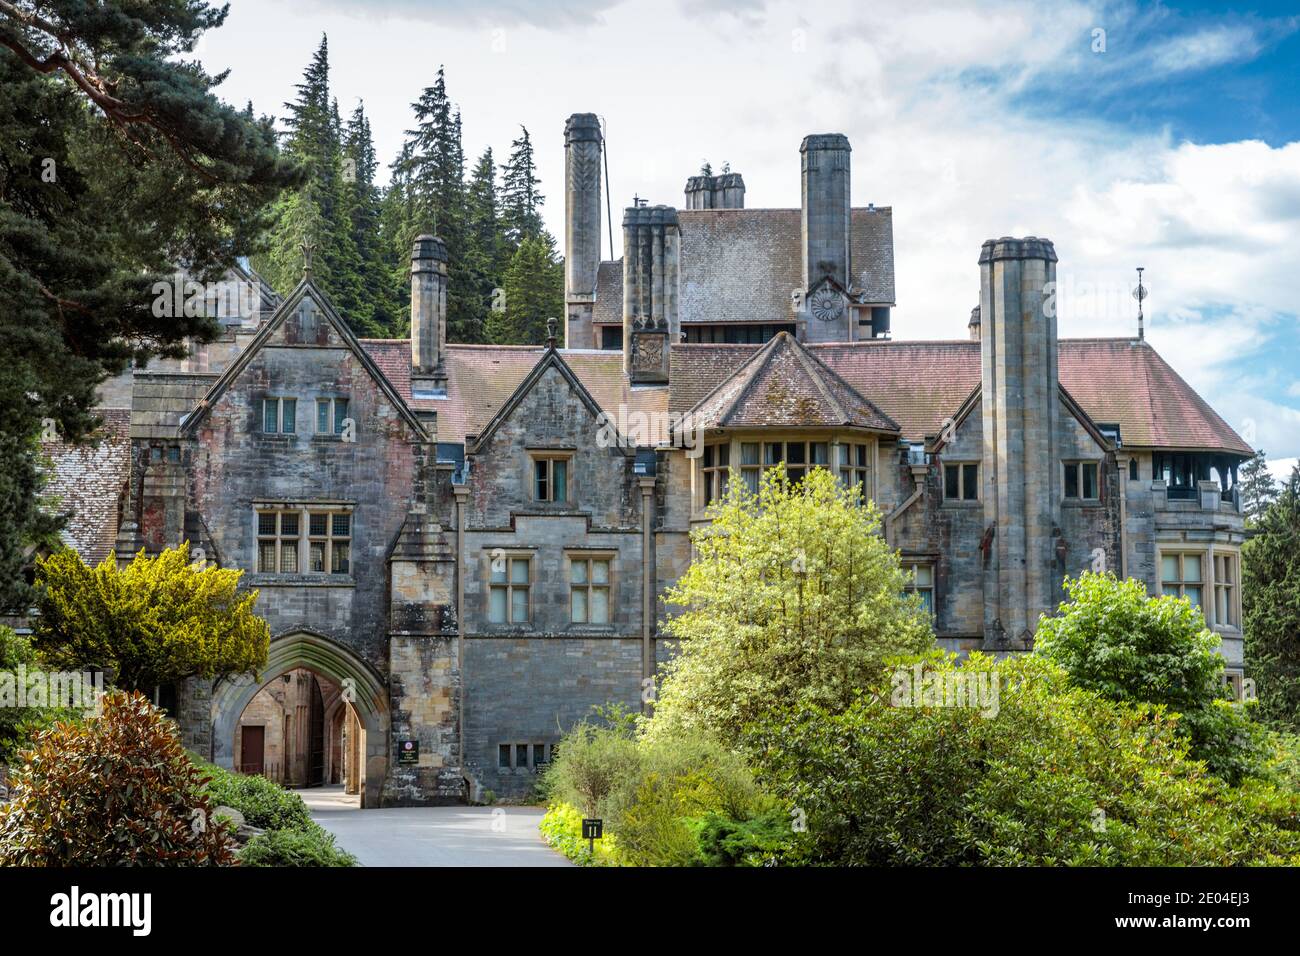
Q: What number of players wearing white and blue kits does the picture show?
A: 0